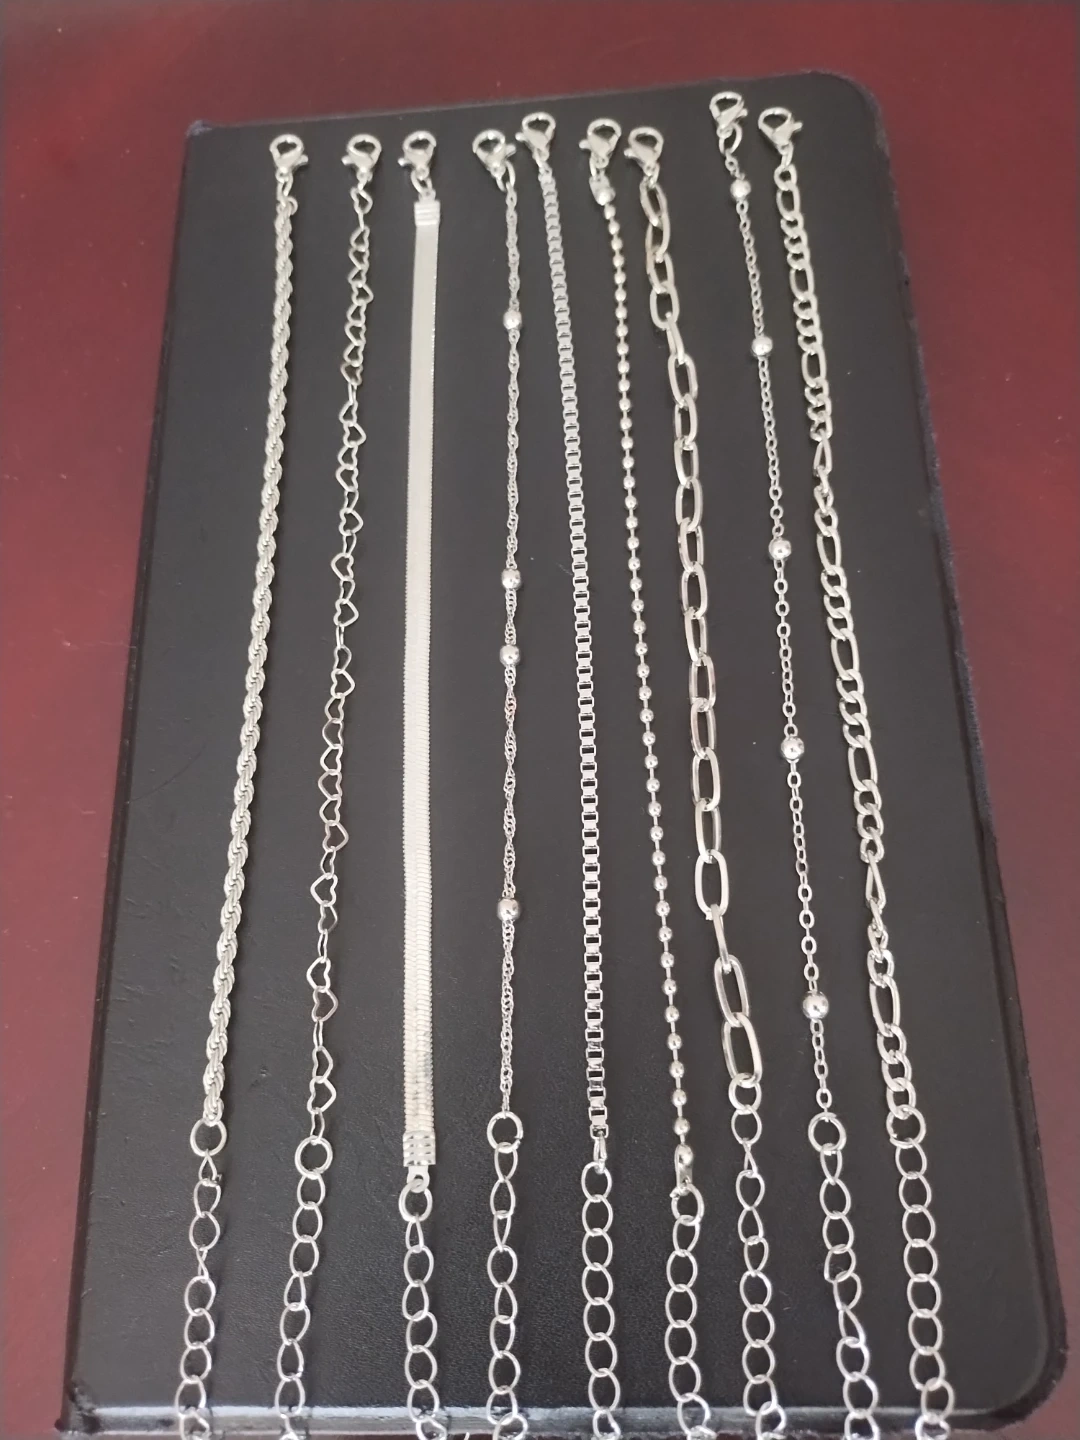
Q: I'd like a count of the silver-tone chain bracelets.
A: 9